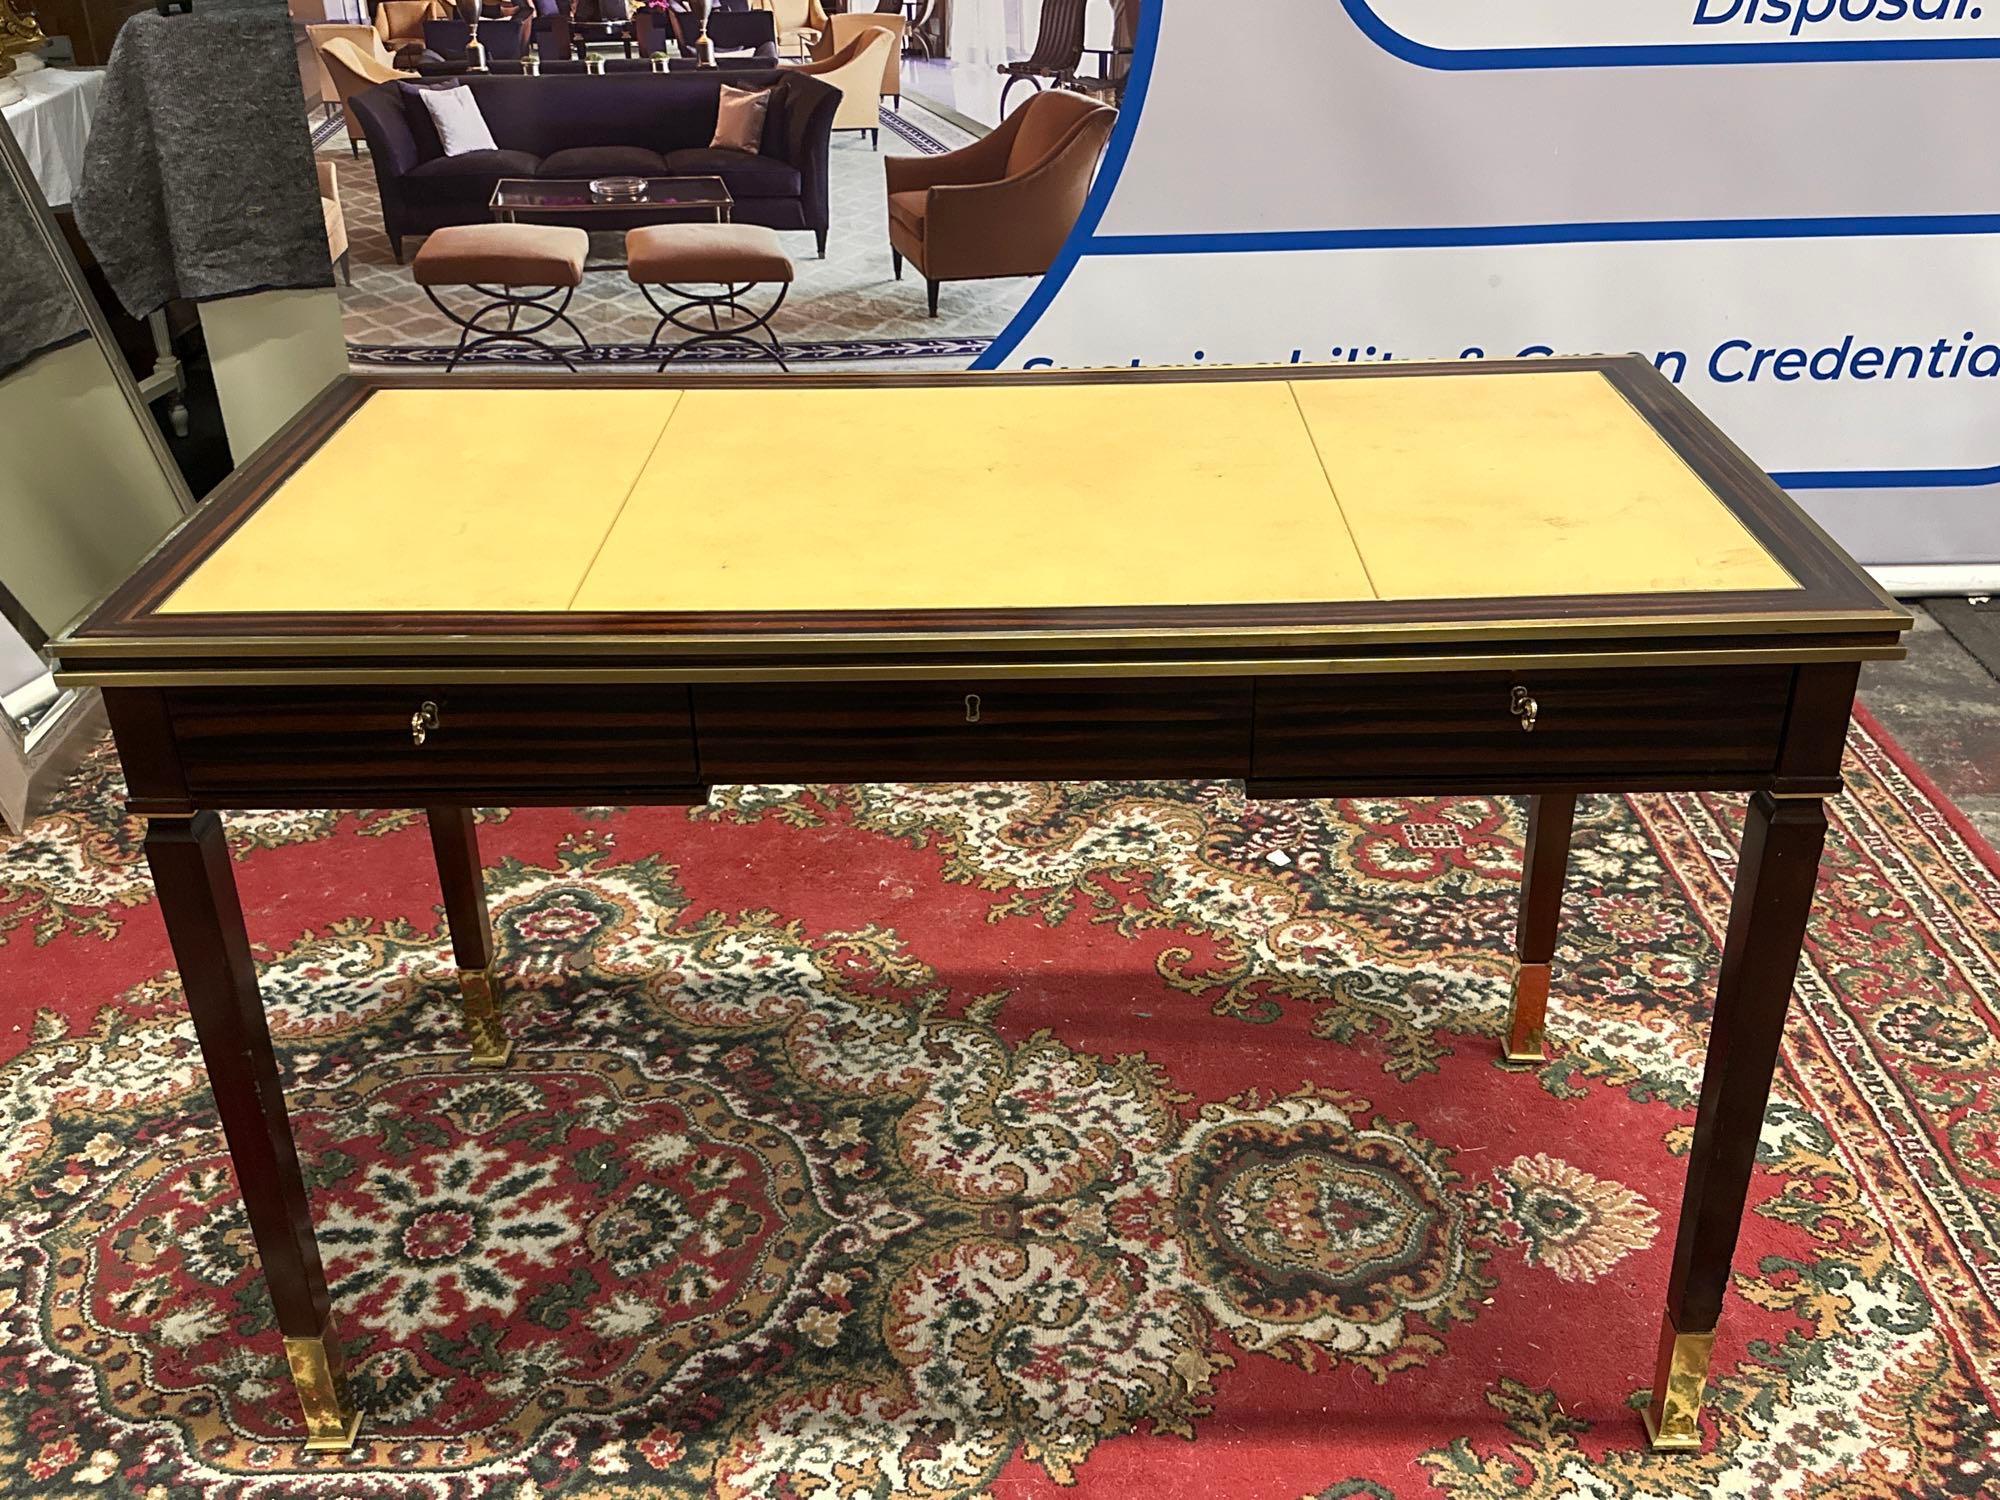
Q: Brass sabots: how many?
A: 4